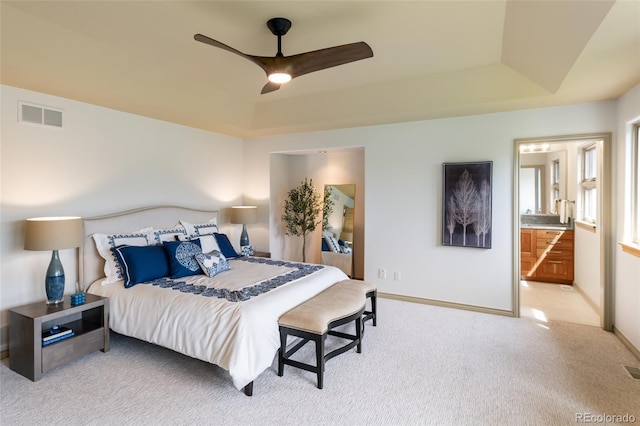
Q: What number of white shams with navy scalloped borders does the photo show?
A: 3